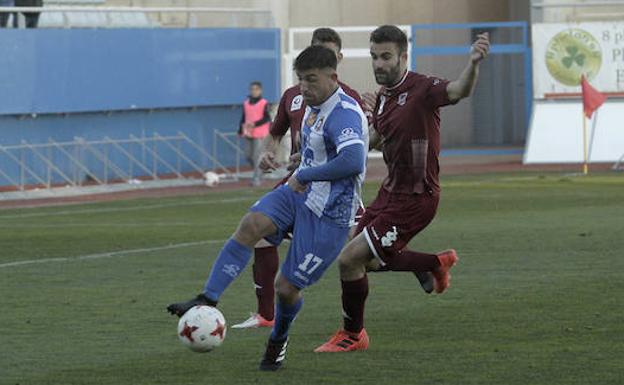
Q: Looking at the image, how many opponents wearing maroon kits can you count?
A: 2